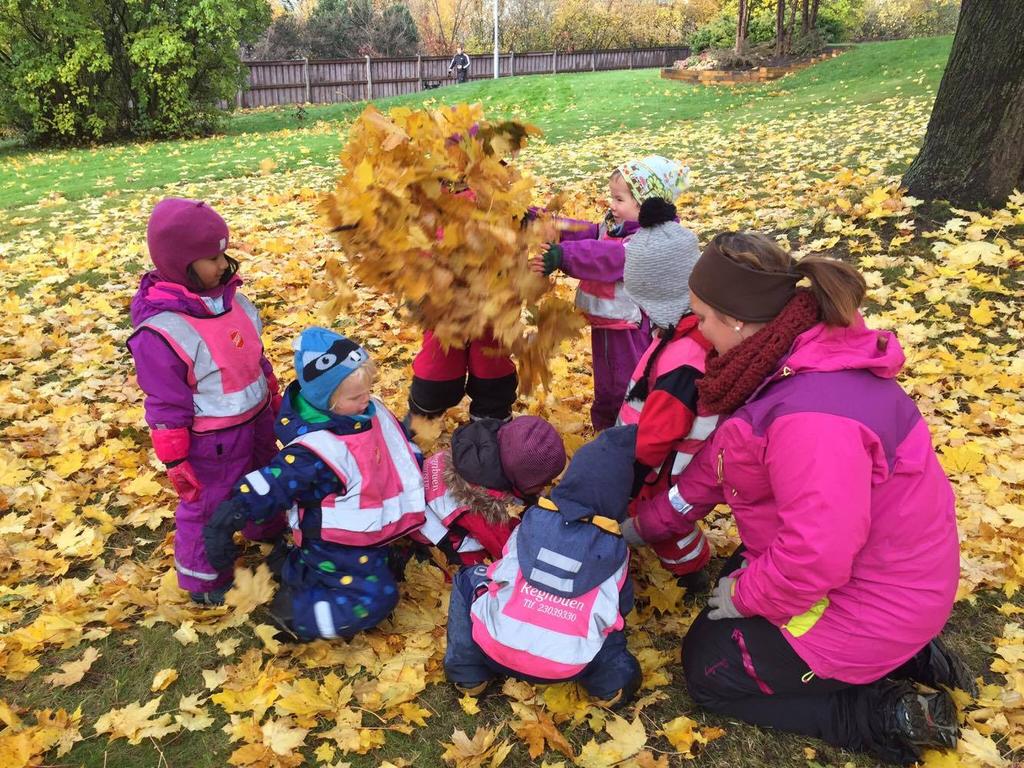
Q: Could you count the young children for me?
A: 7